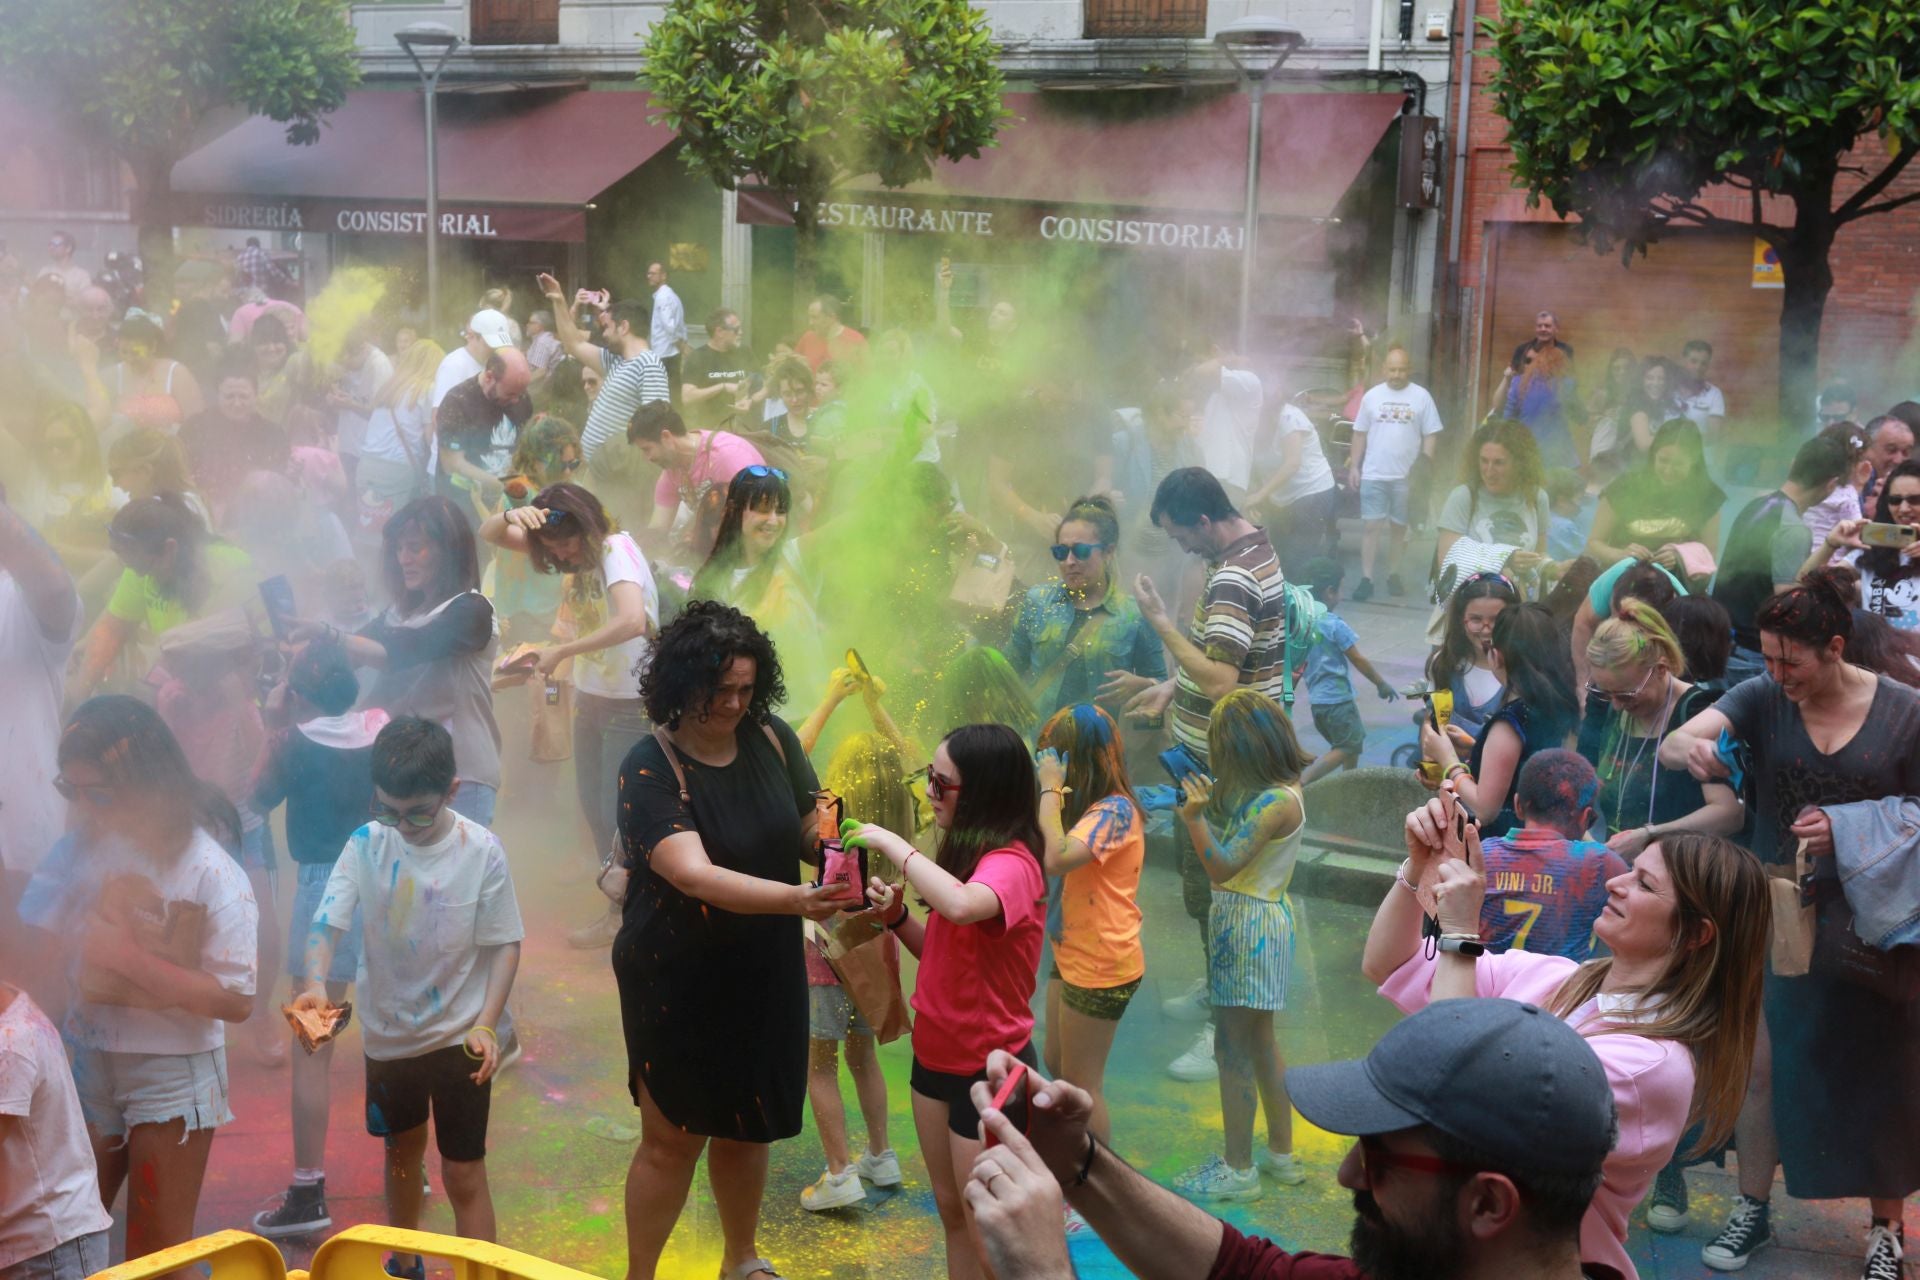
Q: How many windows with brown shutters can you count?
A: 2